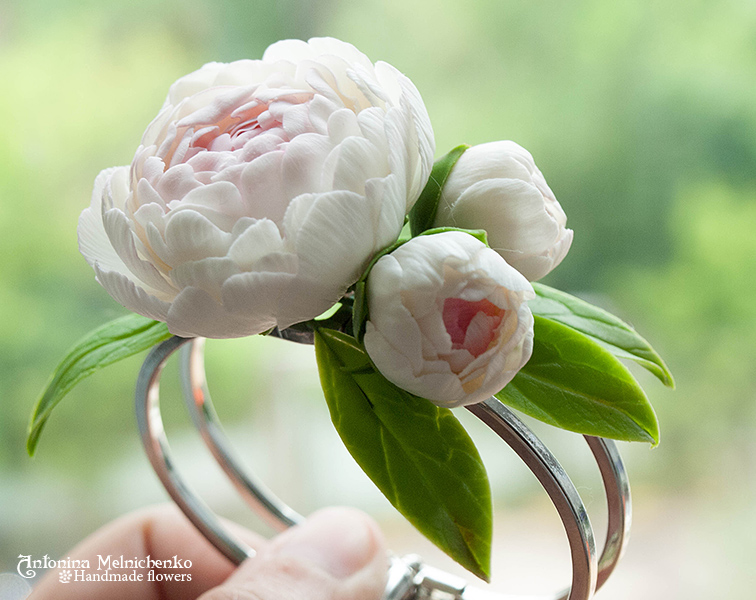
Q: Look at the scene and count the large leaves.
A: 4